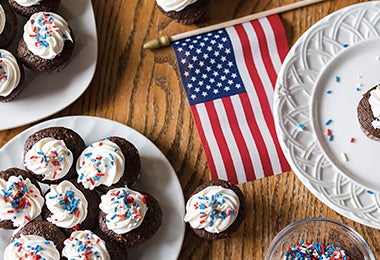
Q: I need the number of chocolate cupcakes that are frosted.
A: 14